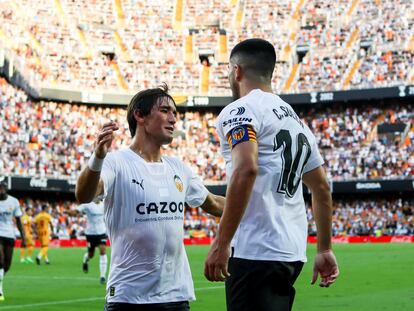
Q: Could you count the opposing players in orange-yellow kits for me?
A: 2